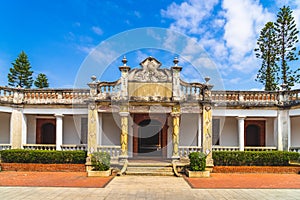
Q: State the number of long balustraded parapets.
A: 2